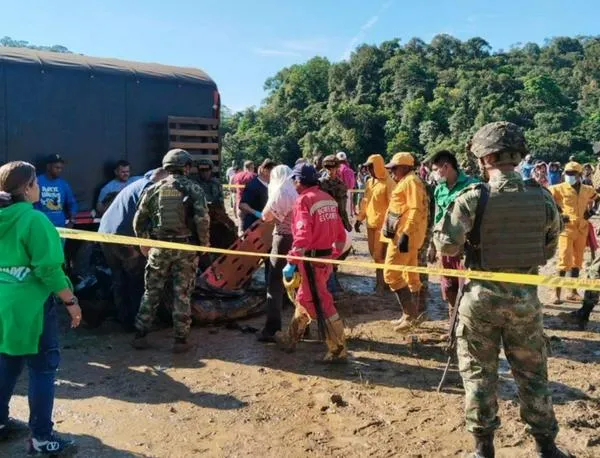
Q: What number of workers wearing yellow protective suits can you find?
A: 3